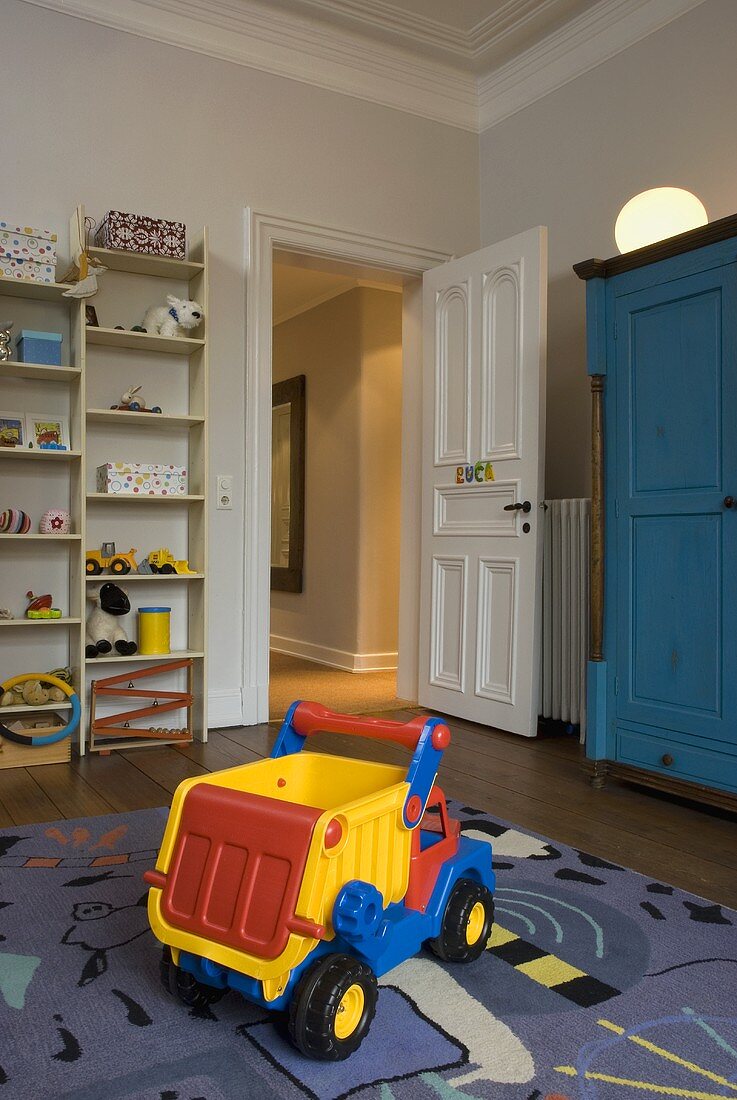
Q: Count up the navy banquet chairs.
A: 0